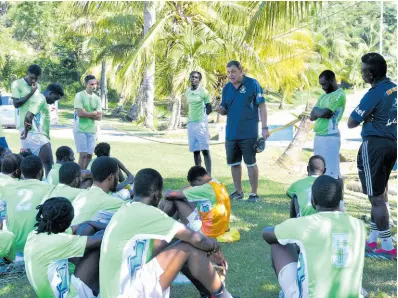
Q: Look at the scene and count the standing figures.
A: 7